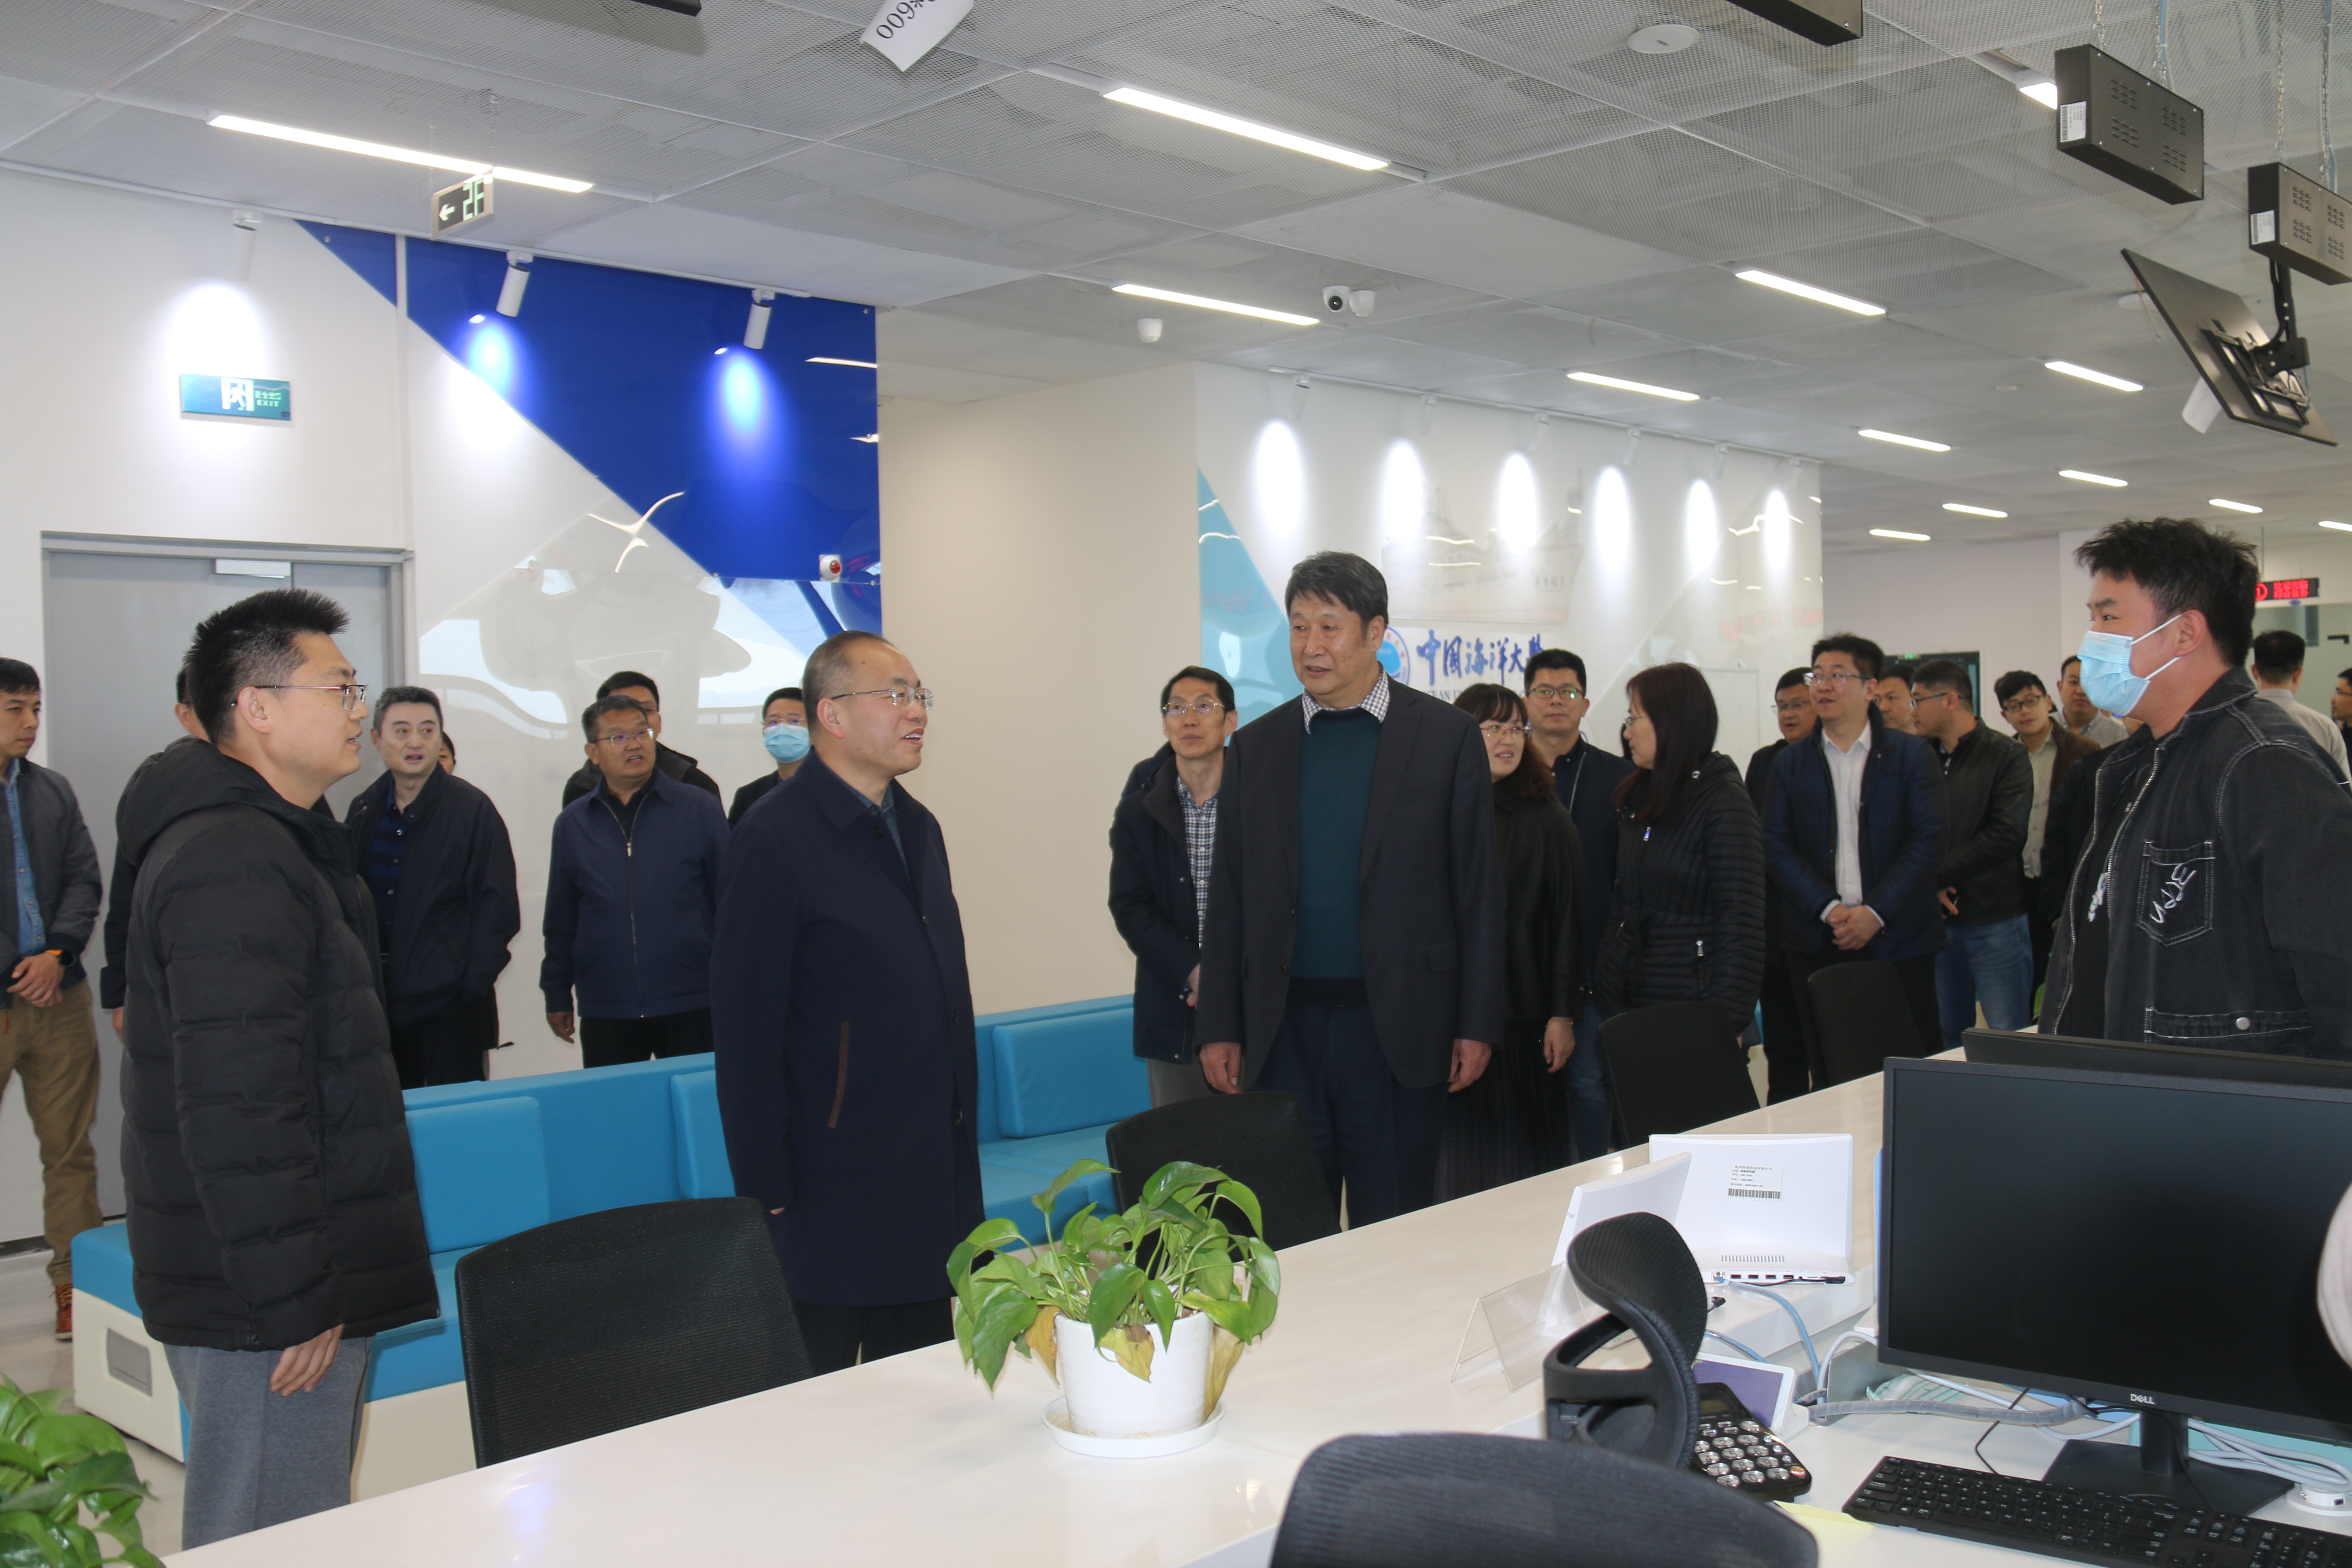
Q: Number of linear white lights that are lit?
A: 13